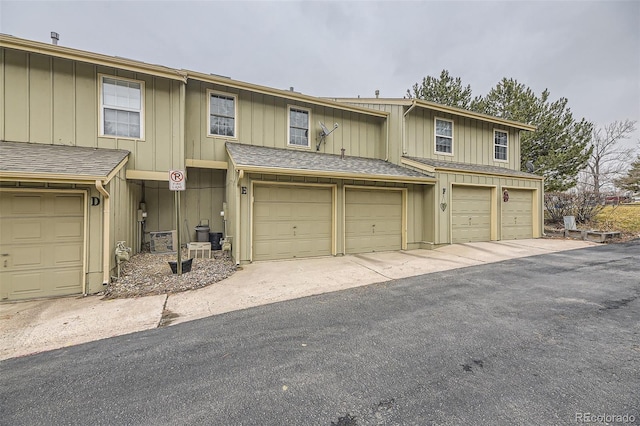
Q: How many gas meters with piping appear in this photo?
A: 2